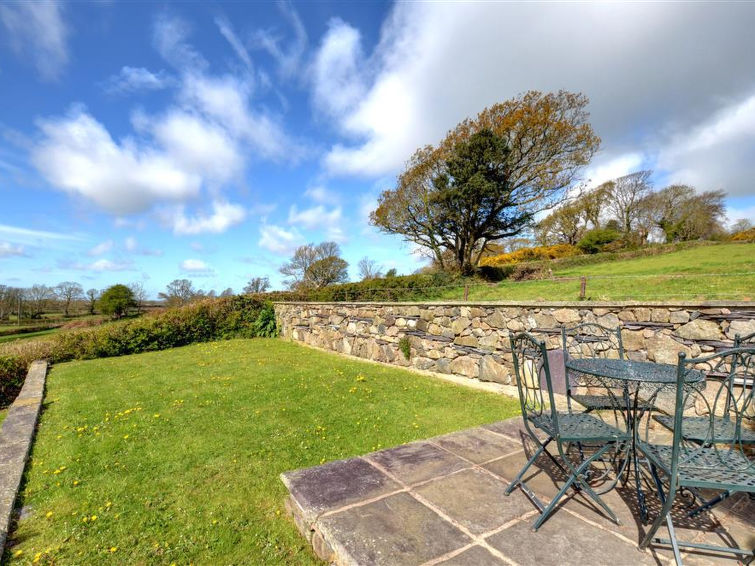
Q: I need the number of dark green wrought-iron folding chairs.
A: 4